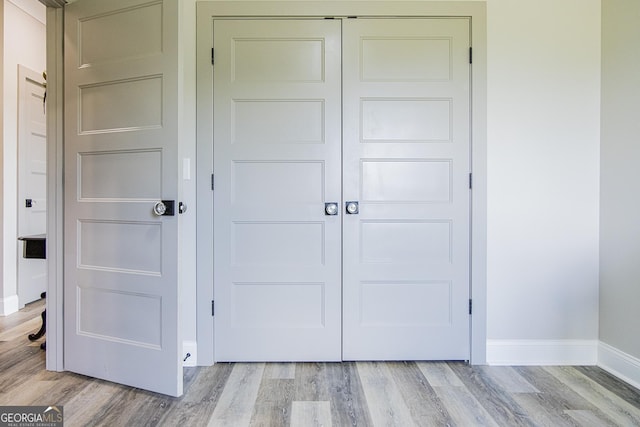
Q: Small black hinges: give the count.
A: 6